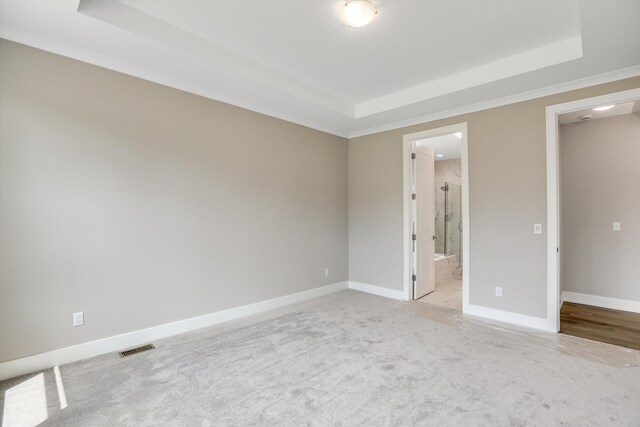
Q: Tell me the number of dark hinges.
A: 4